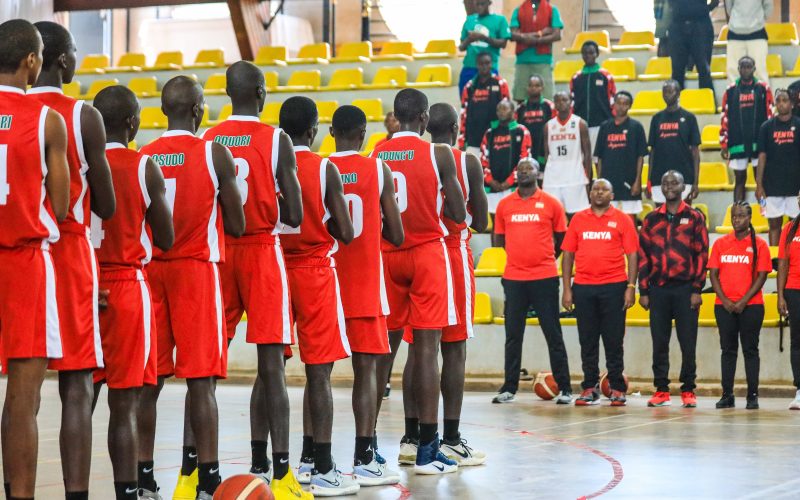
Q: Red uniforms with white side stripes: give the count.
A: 9